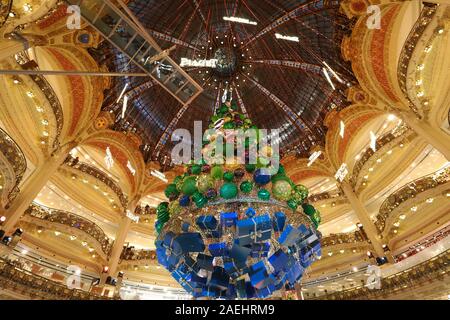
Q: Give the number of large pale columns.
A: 4